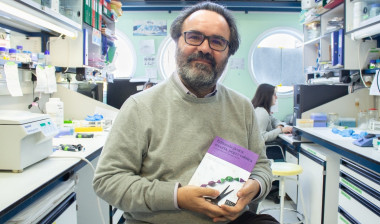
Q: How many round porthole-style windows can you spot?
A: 3